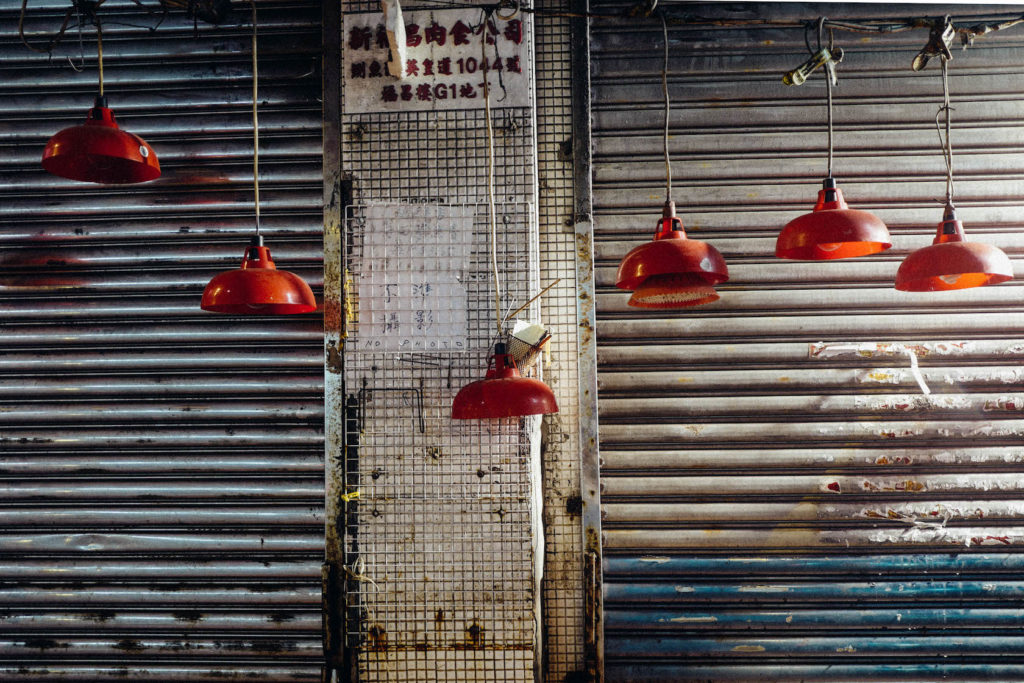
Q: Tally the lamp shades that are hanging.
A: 6